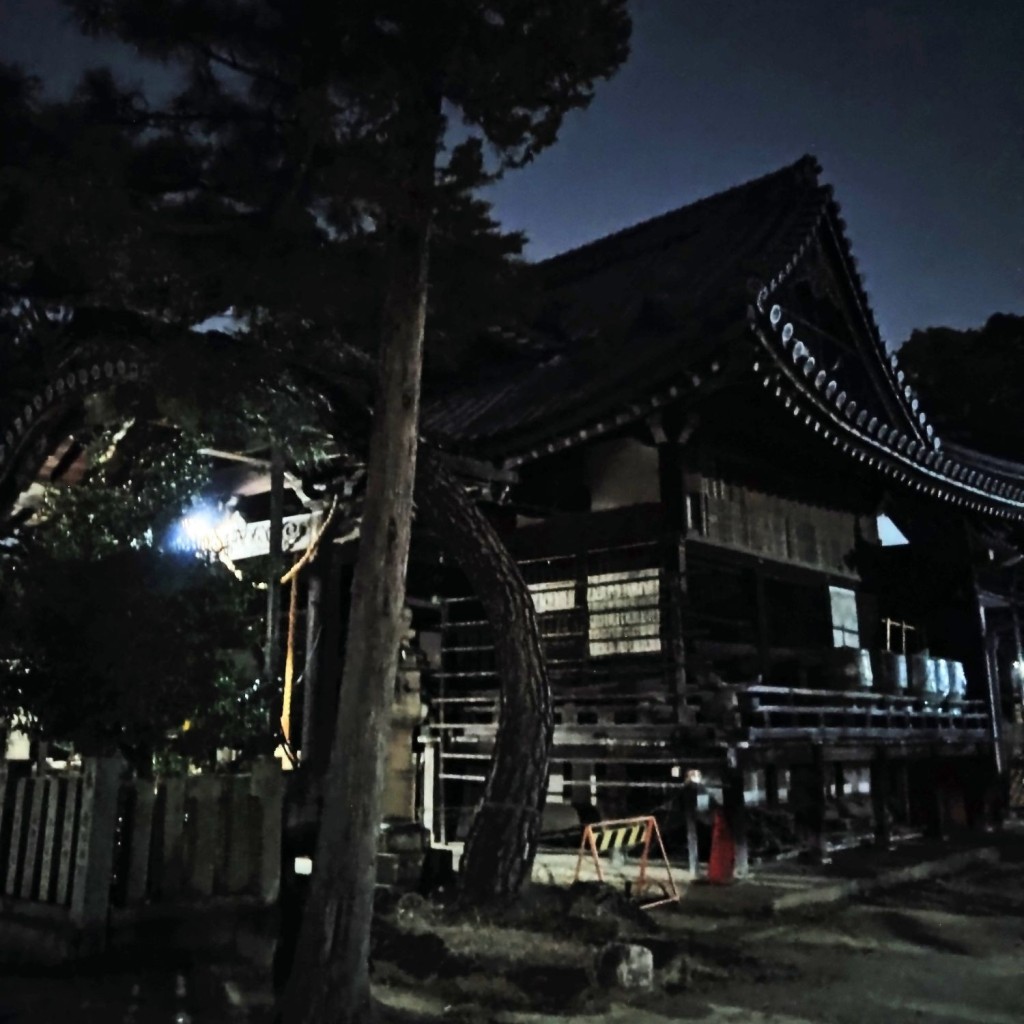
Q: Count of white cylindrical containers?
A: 5